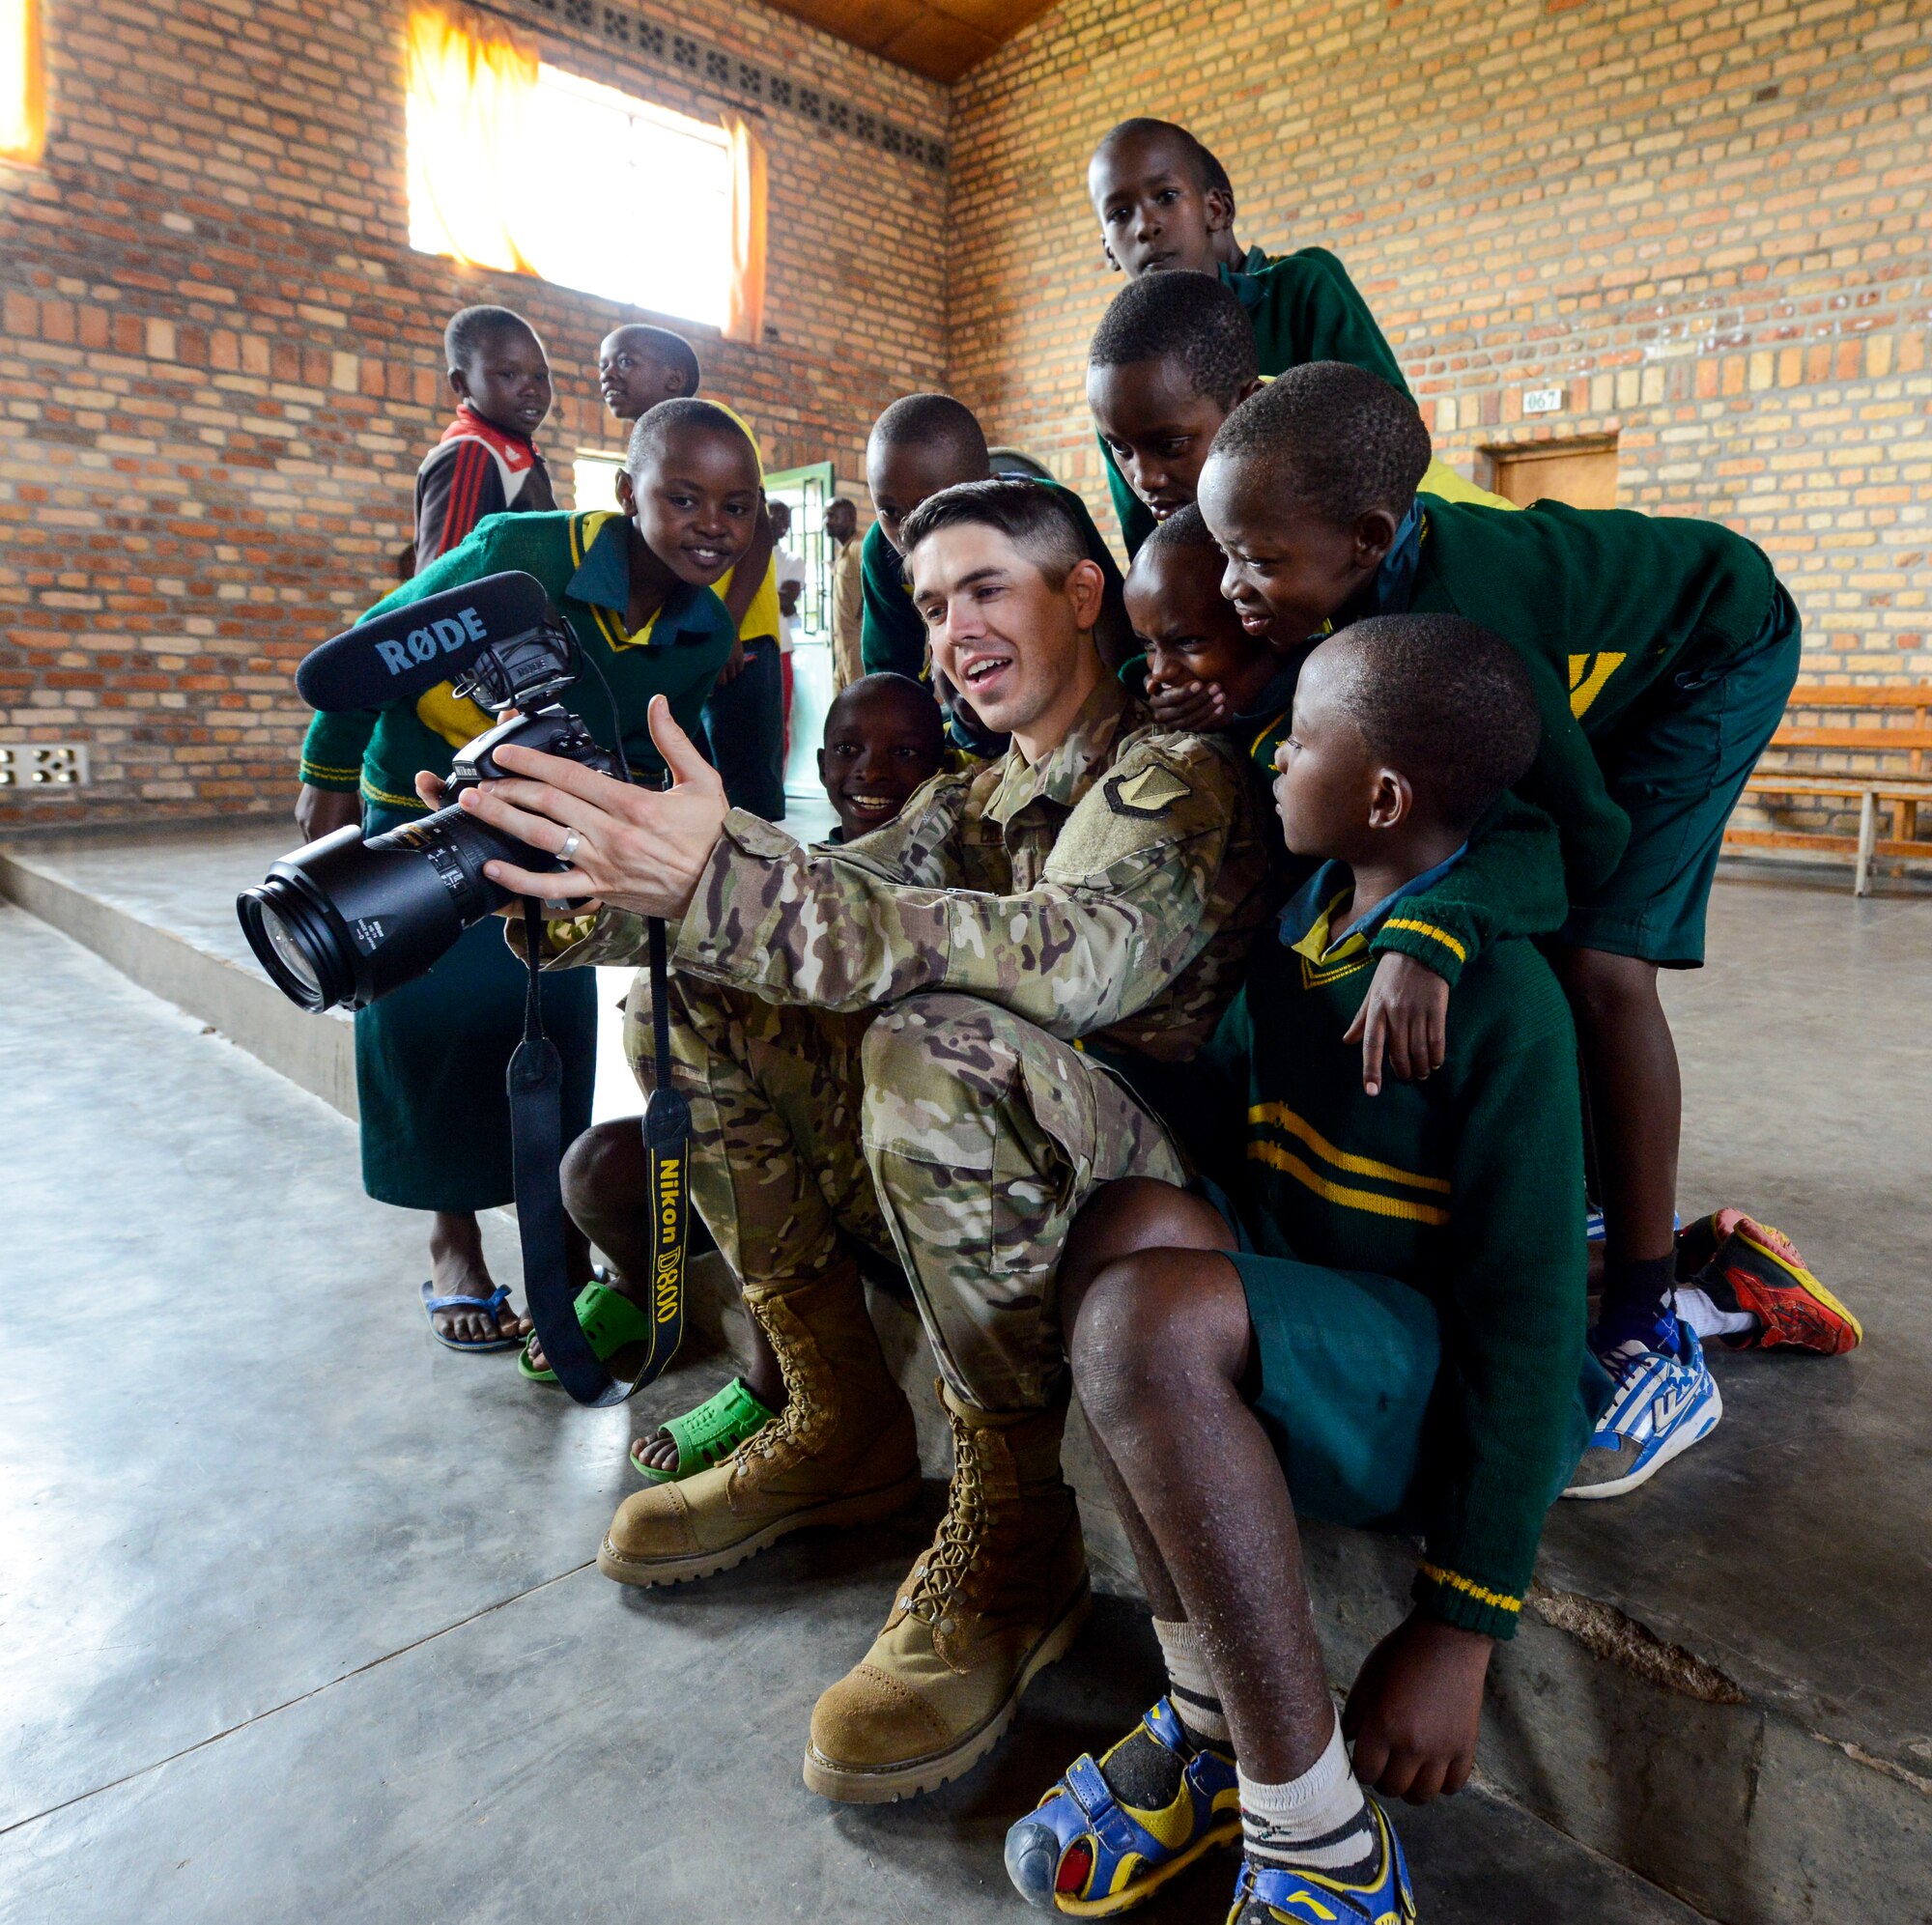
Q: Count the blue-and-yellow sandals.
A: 2